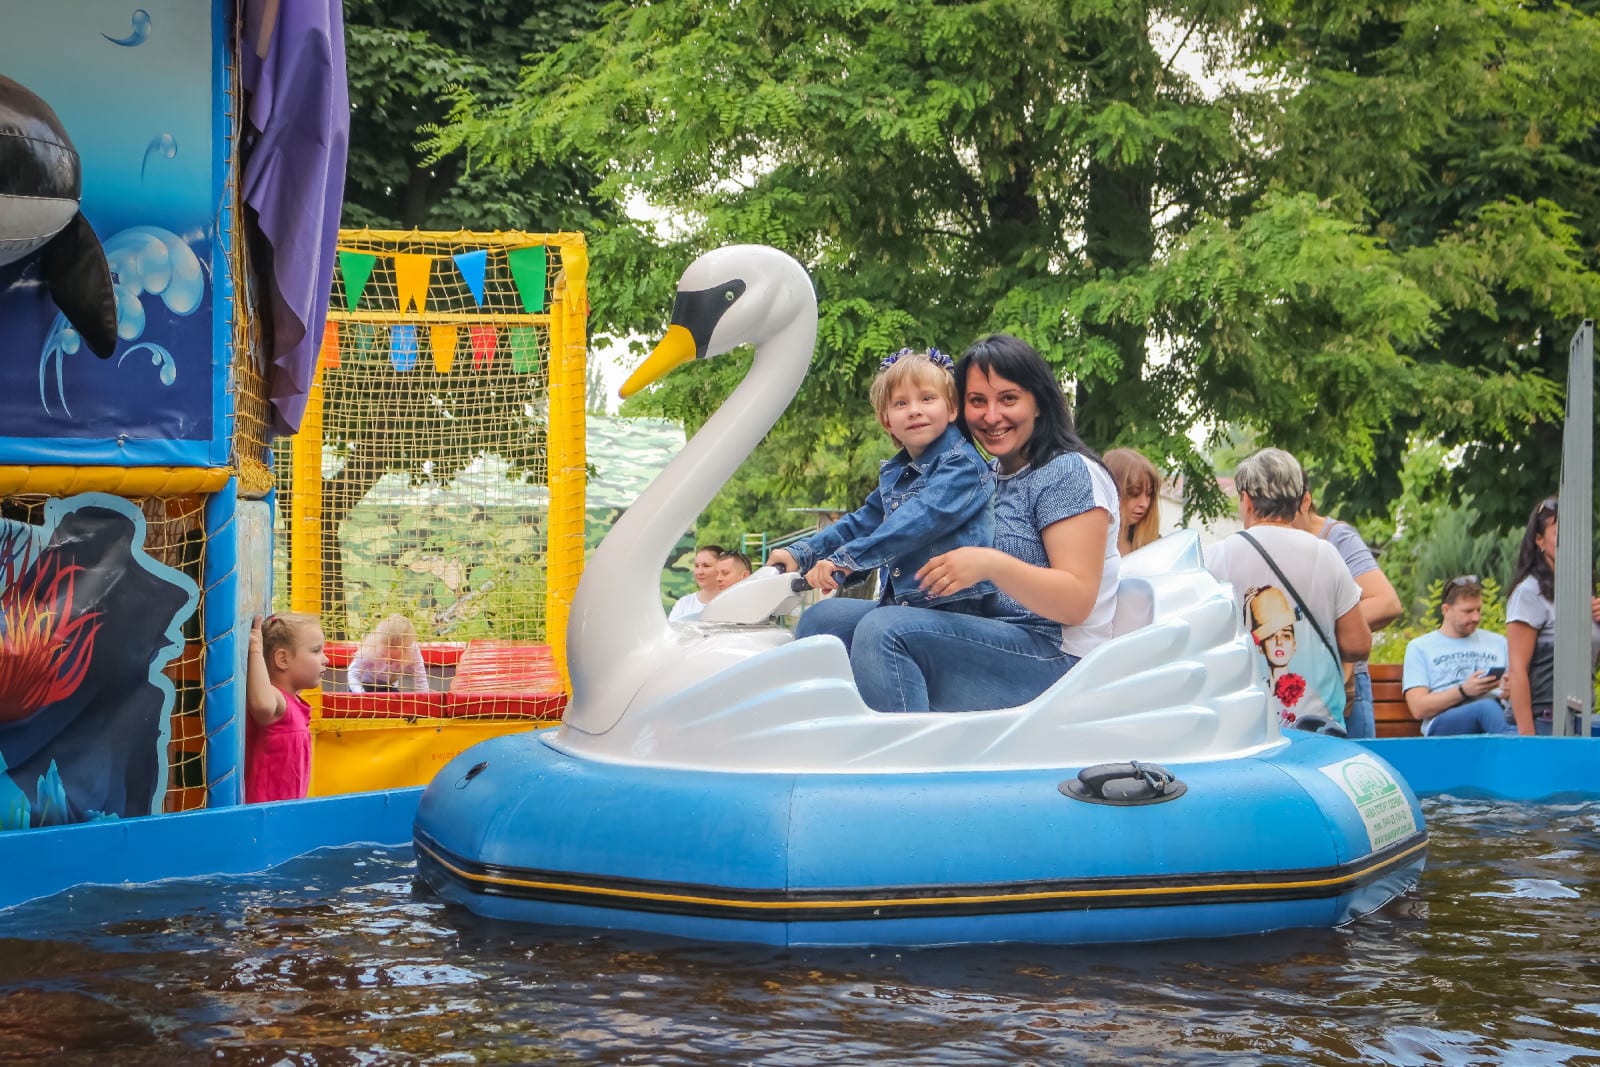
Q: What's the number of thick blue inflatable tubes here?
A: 1